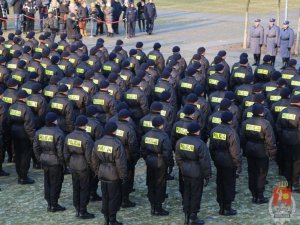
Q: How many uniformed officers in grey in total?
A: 3